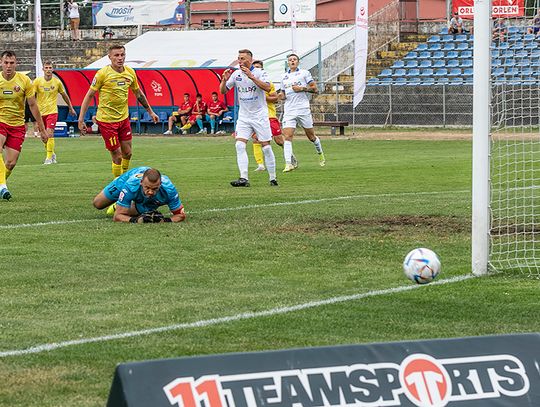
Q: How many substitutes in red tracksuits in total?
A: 3